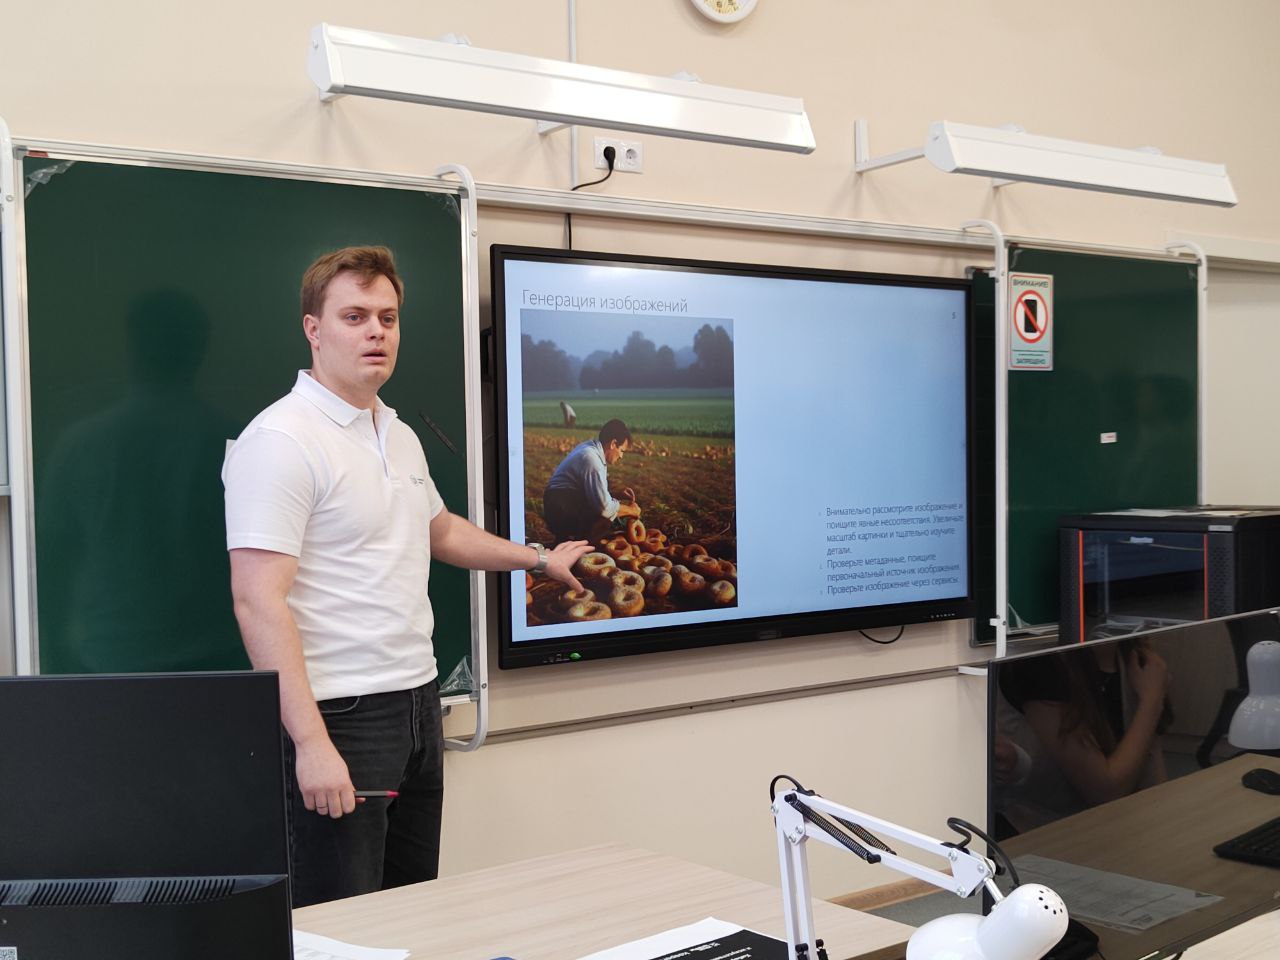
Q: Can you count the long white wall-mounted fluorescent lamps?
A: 2